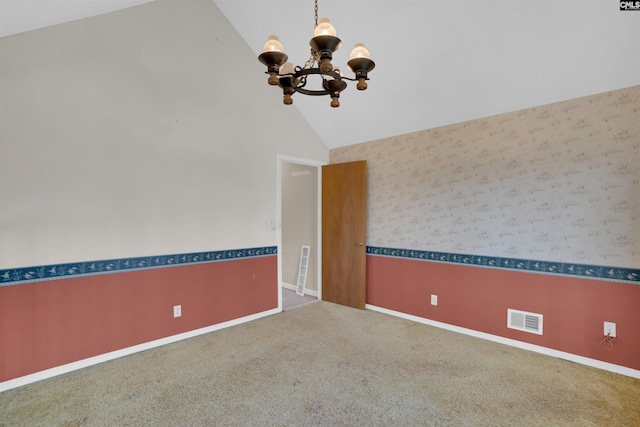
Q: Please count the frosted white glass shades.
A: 5